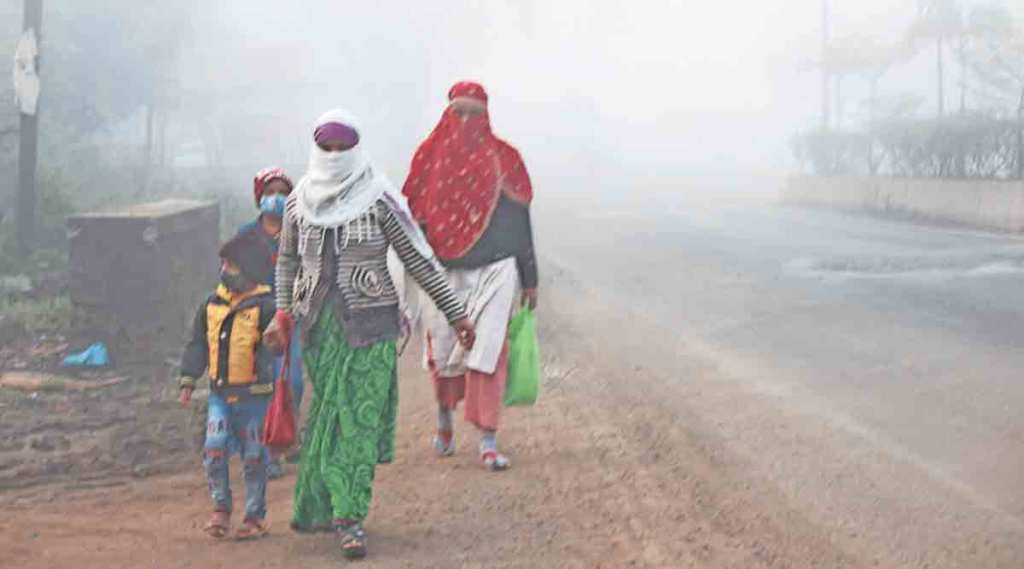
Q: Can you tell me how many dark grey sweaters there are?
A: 1